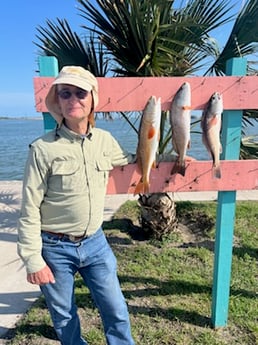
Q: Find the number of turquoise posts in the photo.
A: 2